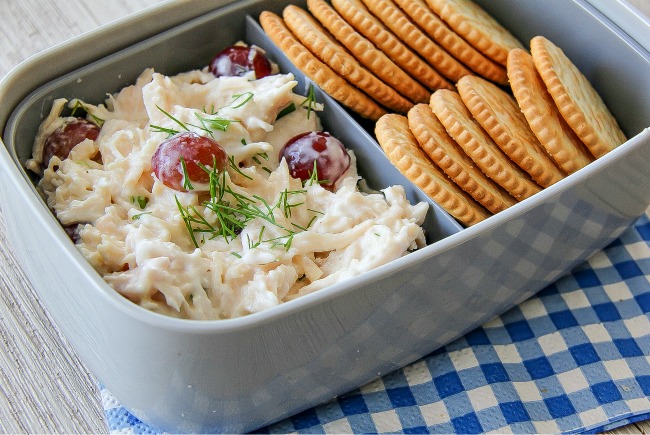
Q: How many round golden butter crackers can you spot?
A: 13